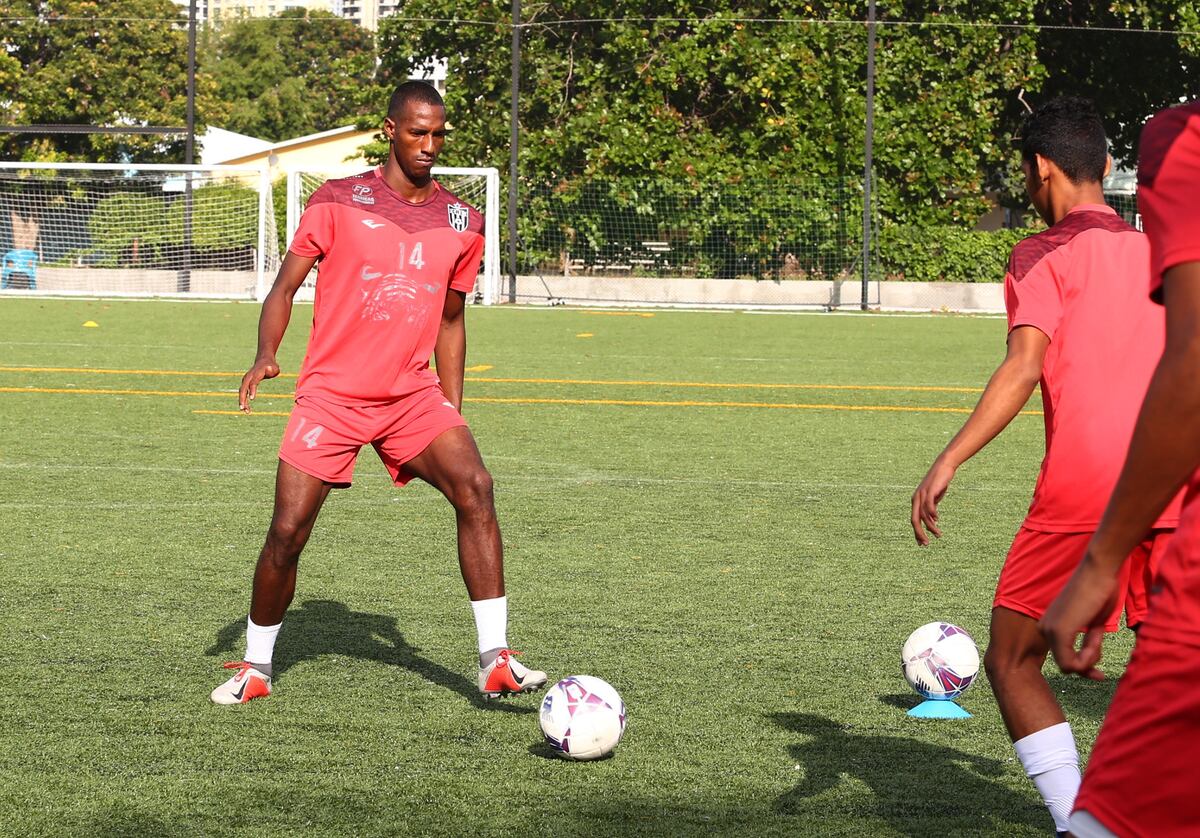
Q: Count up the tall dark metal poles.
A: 3